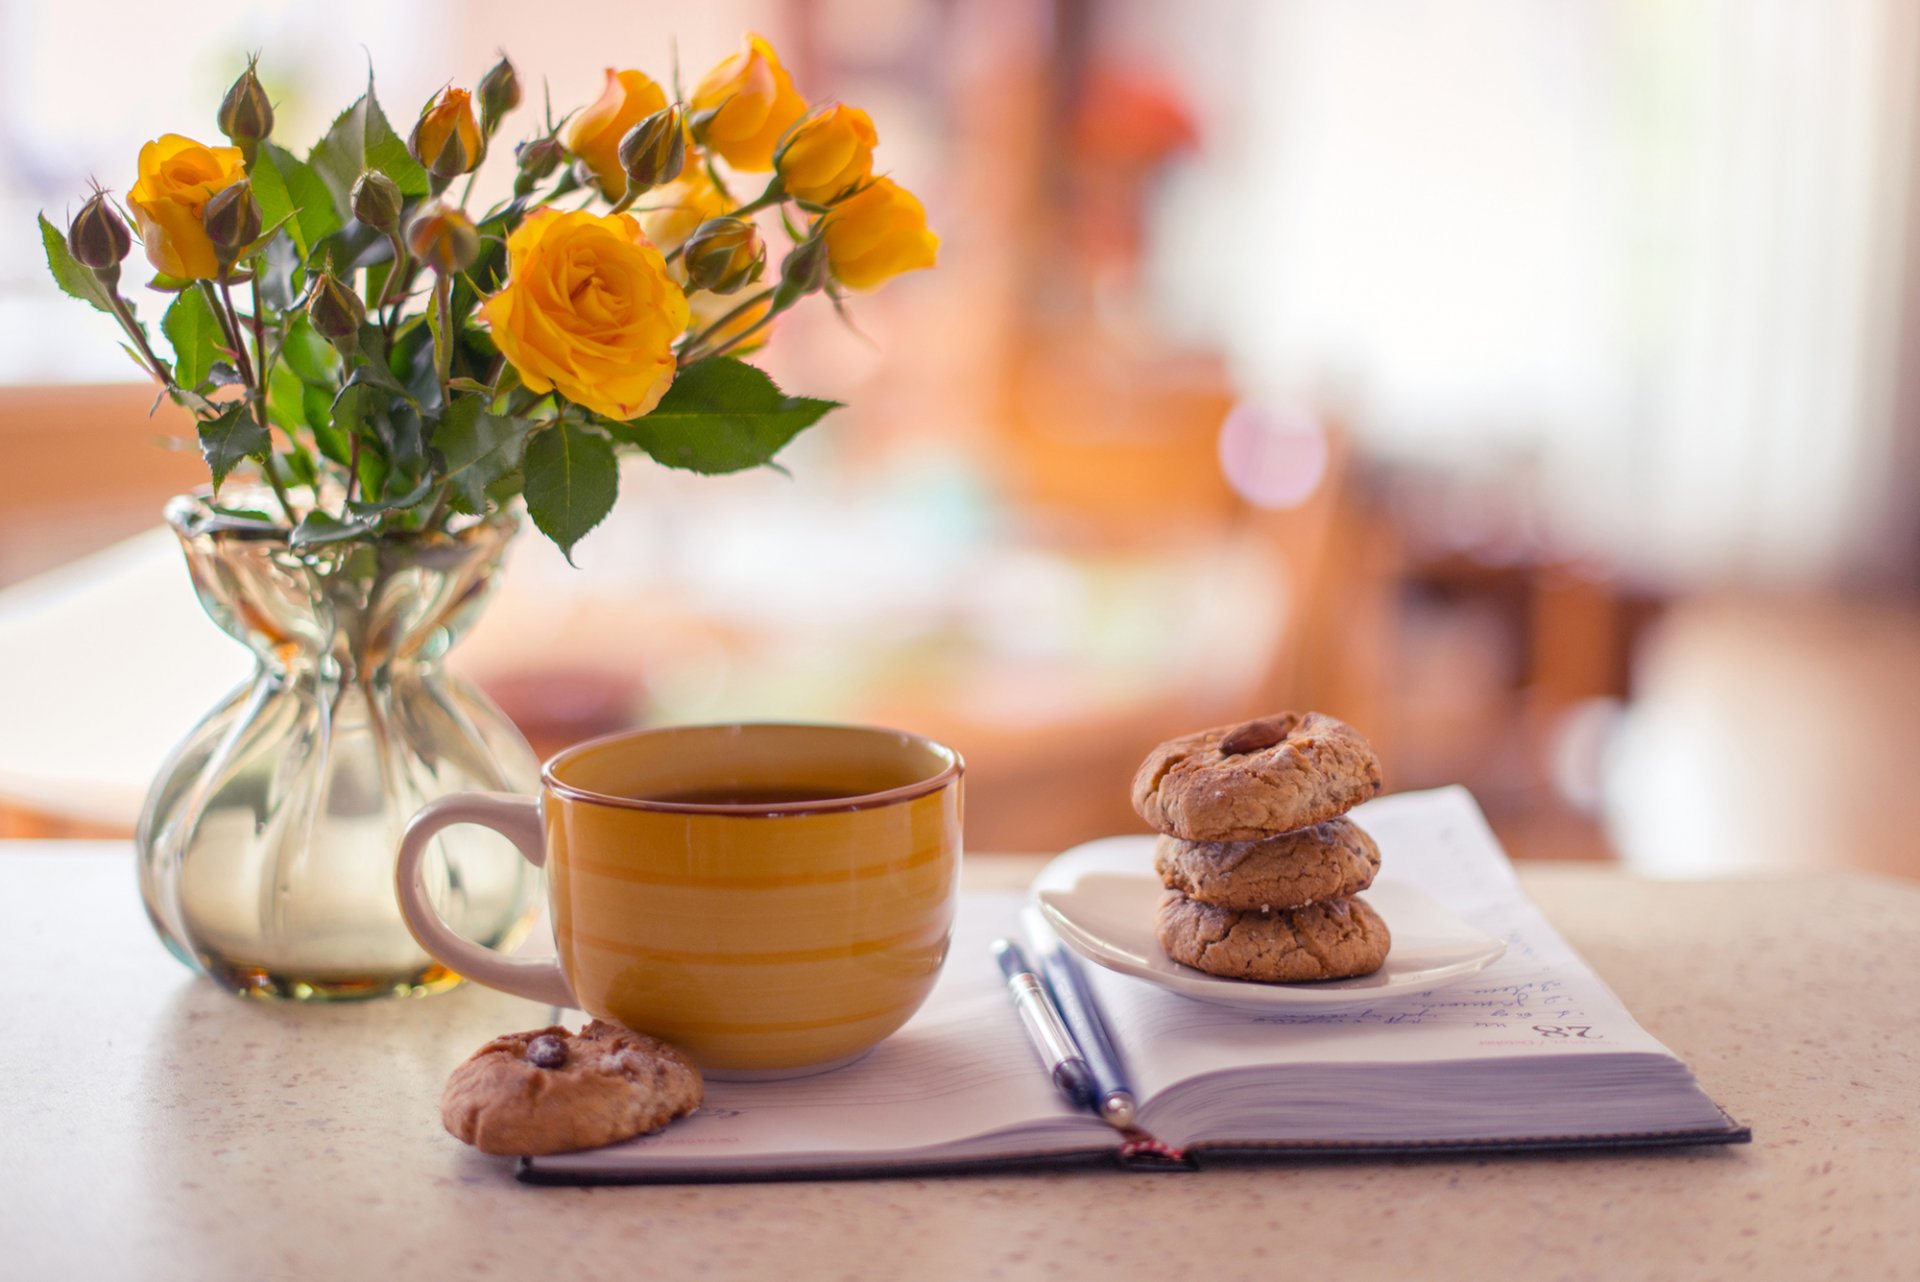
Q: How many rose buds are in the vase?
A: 12